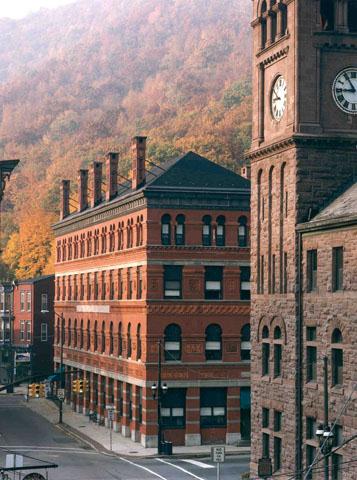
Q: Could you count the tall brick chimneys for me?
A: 5